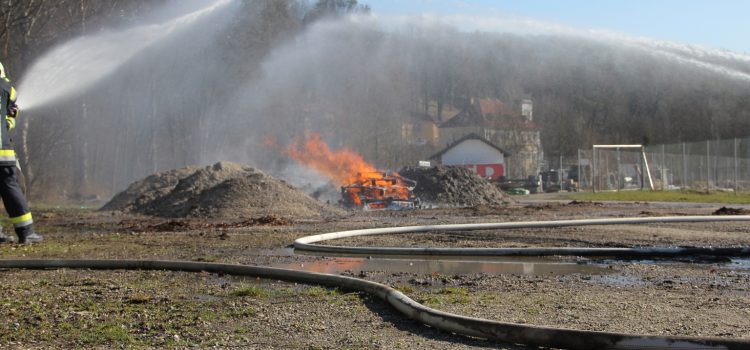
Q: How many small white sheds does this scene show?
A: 1